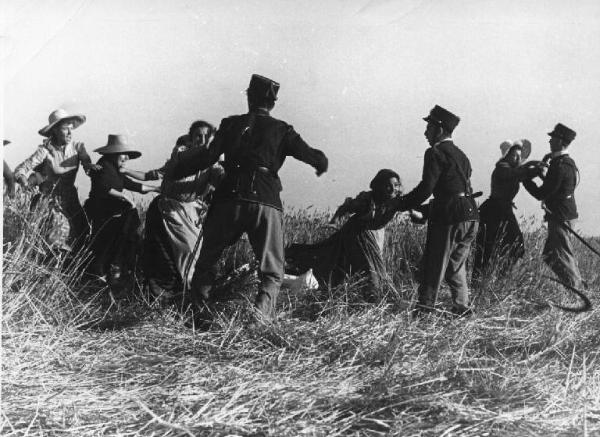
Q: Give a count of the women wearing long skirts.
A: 5